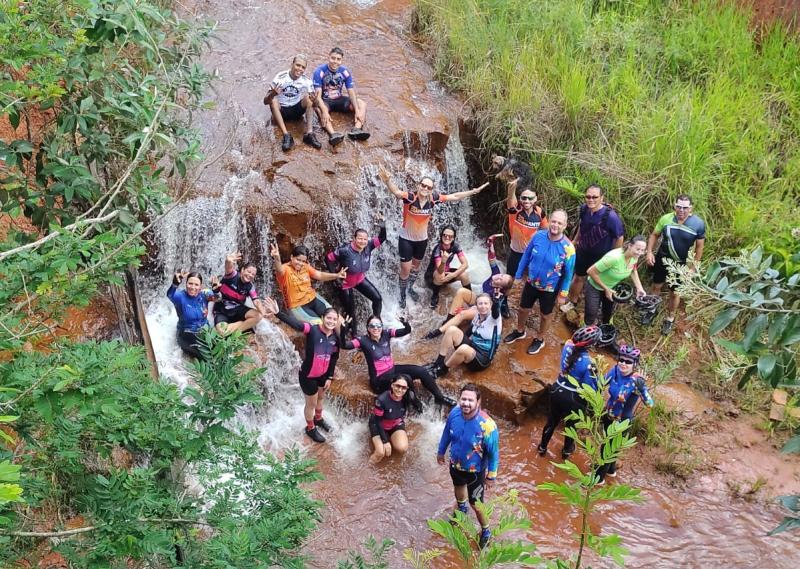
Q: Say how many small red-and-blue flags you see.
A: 0